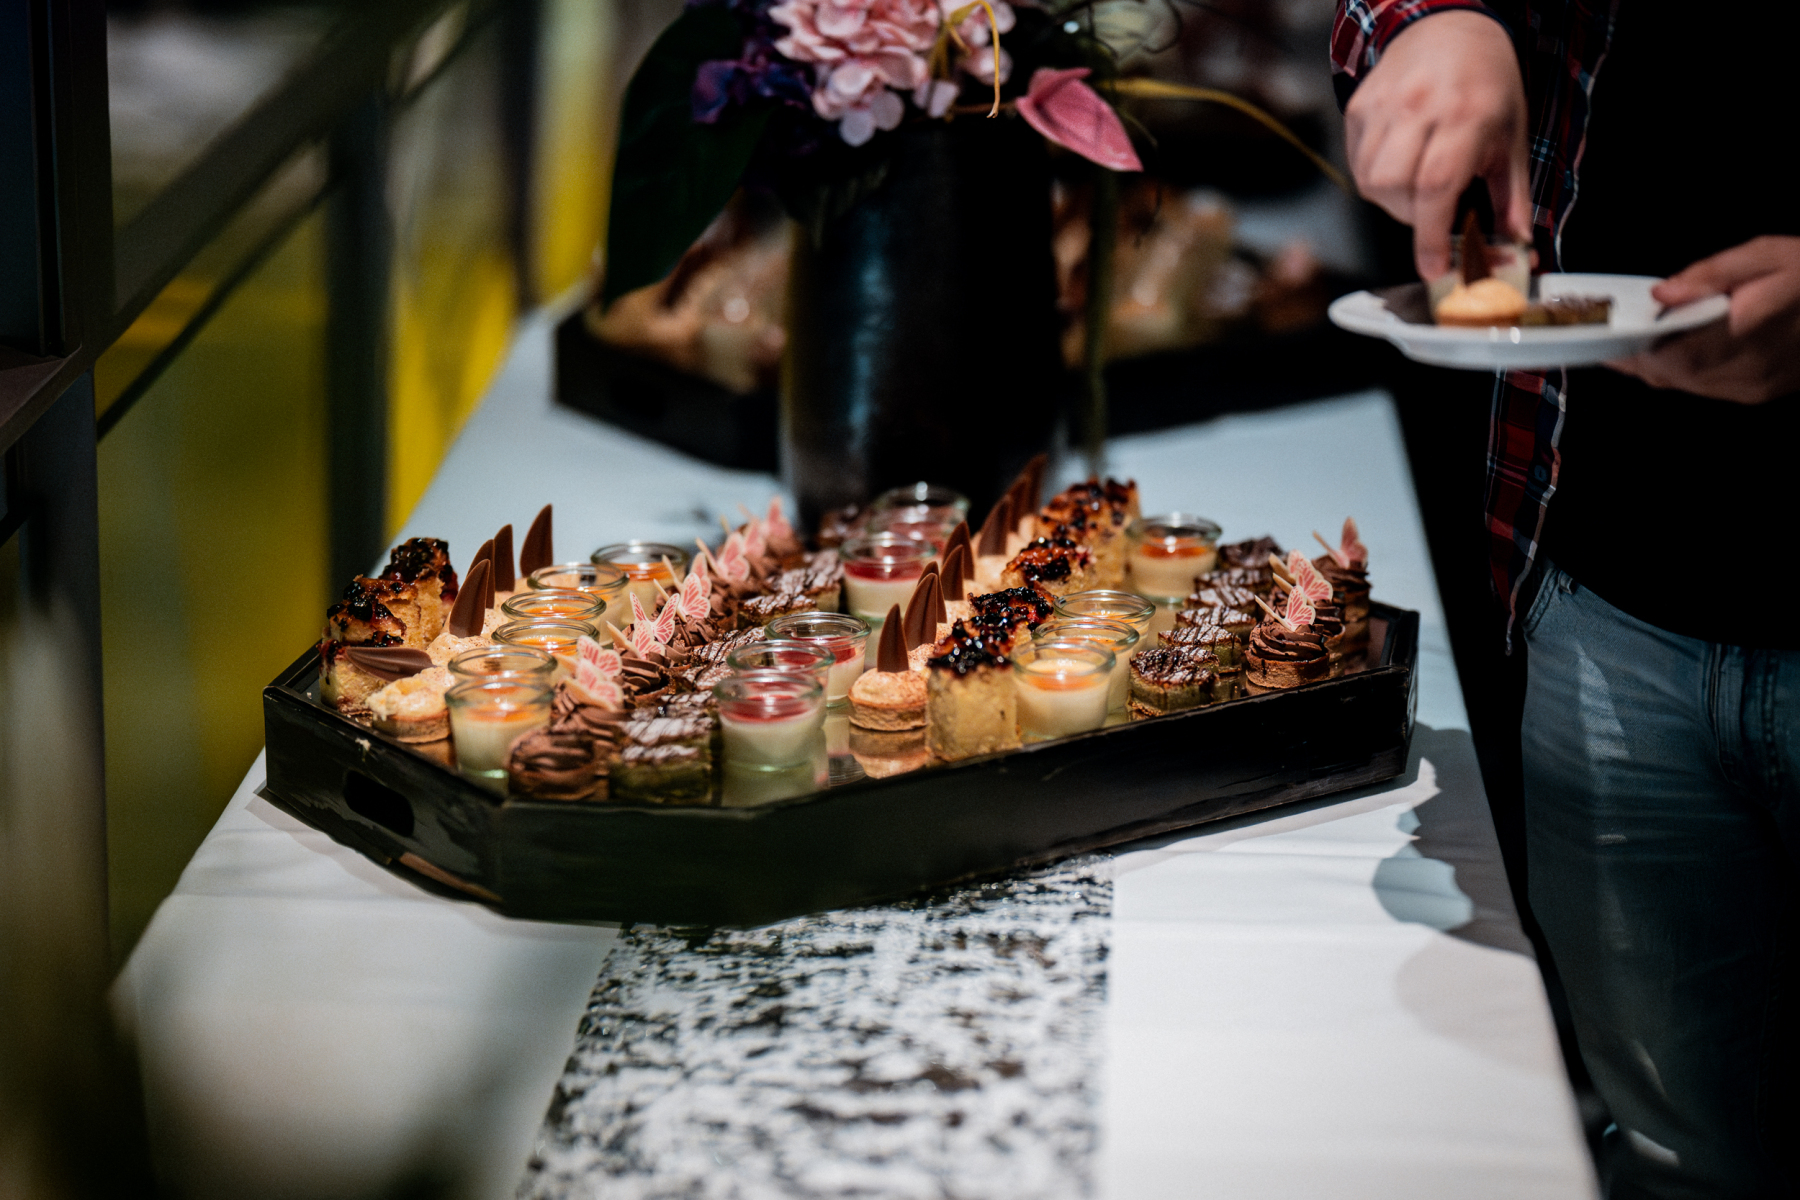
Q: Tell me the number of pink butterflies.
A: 13